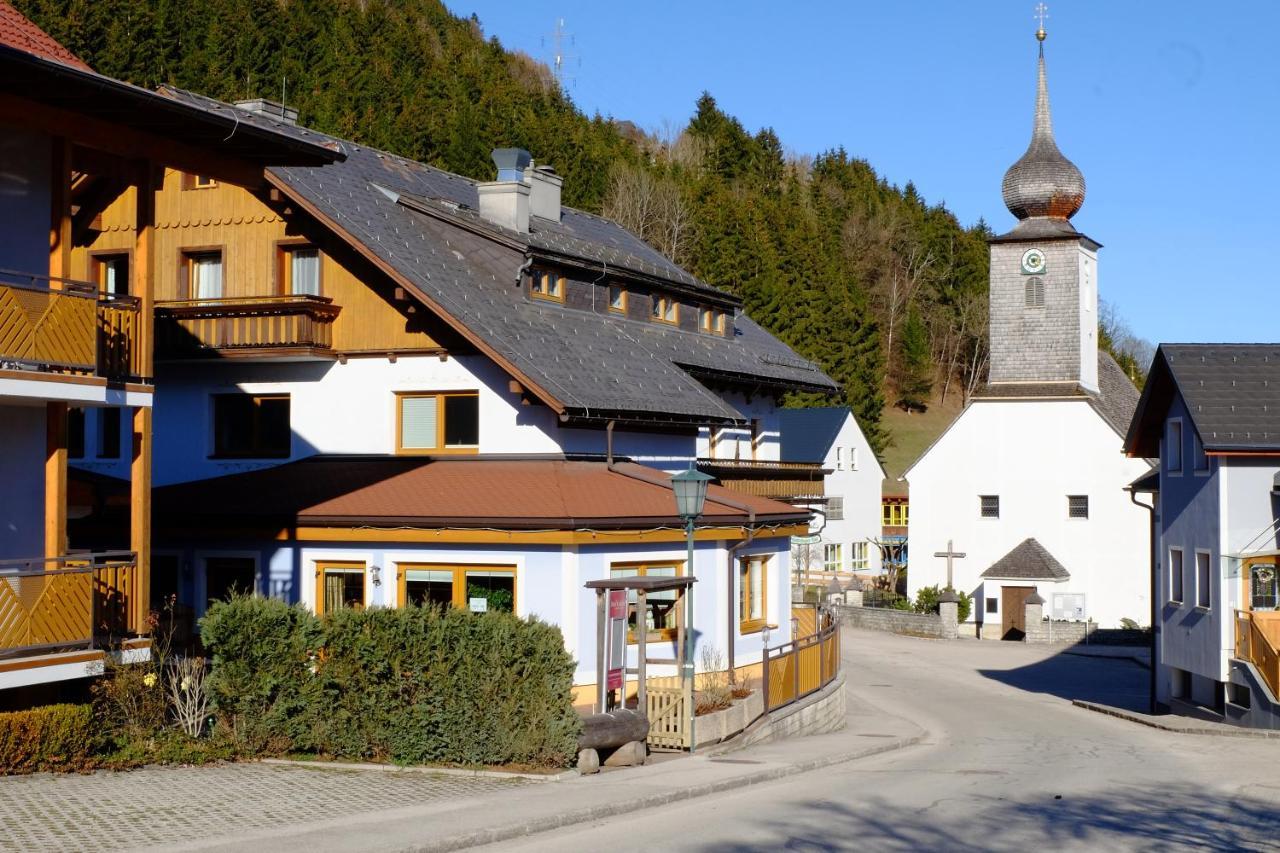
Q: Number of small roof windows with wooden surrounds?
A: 4